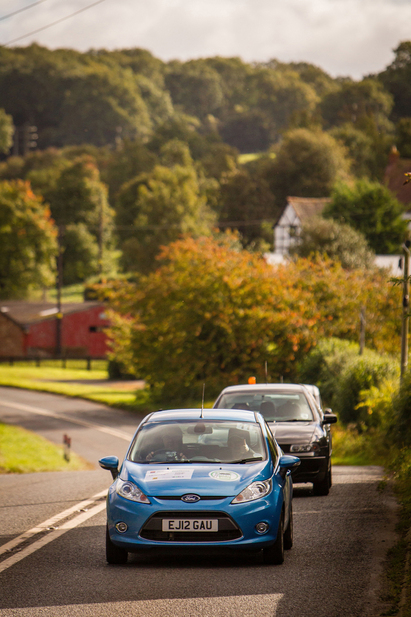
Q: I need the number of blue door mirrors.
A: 2